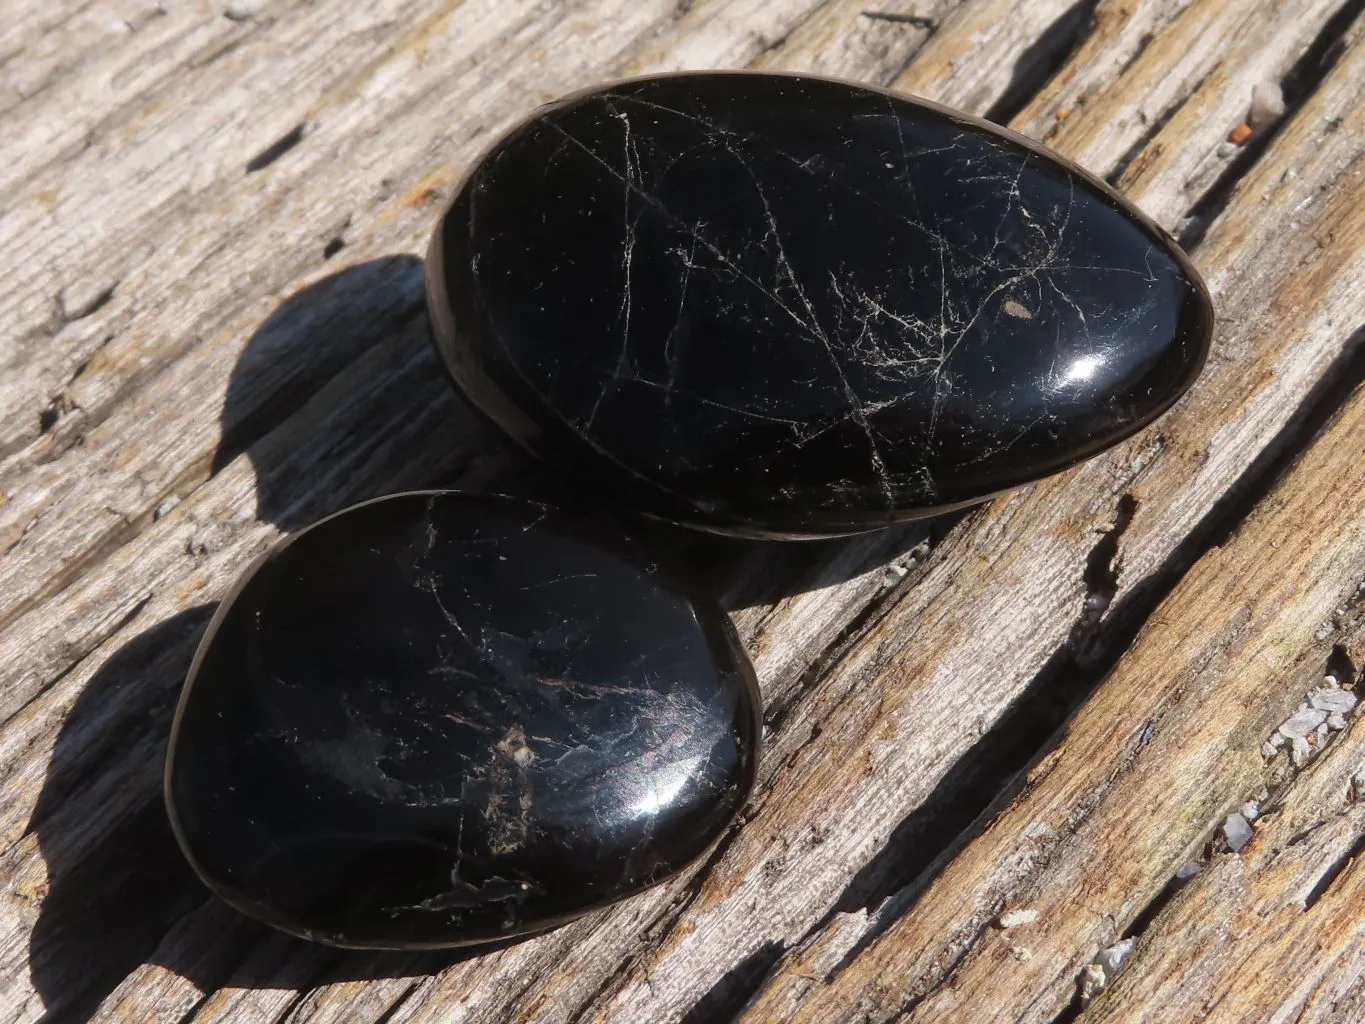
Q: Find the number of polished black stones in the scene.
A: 2